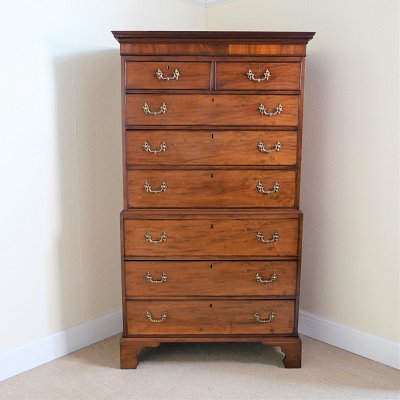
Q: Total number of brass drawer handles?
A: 14